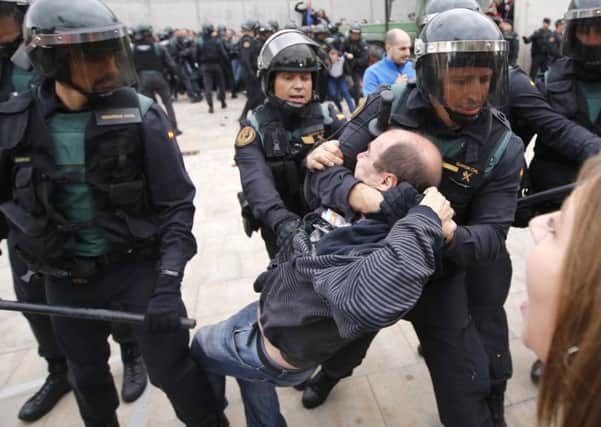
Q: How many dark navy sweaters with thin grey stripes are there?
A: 1